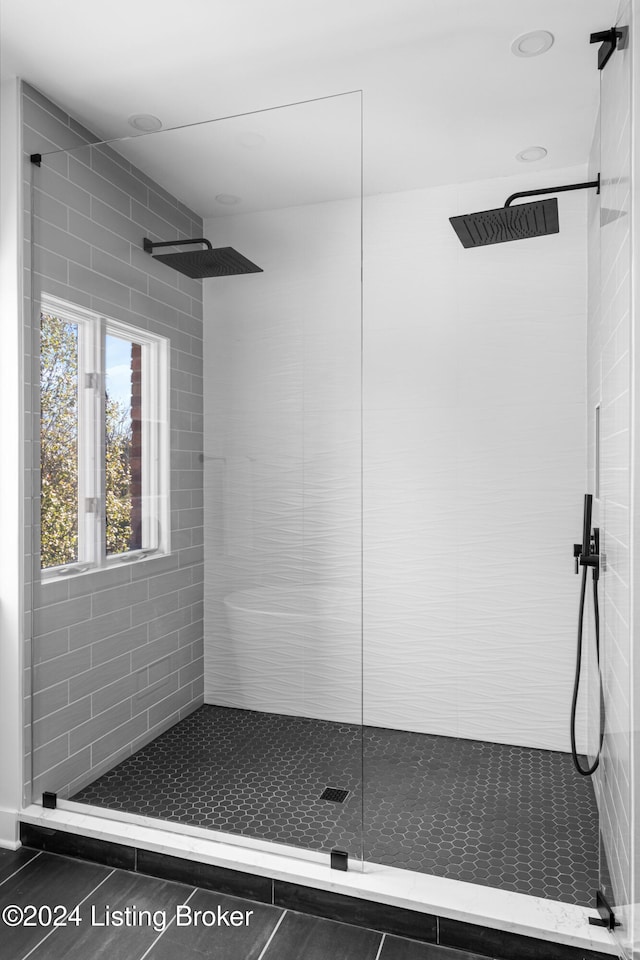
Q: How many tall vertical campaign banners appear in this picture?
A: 0